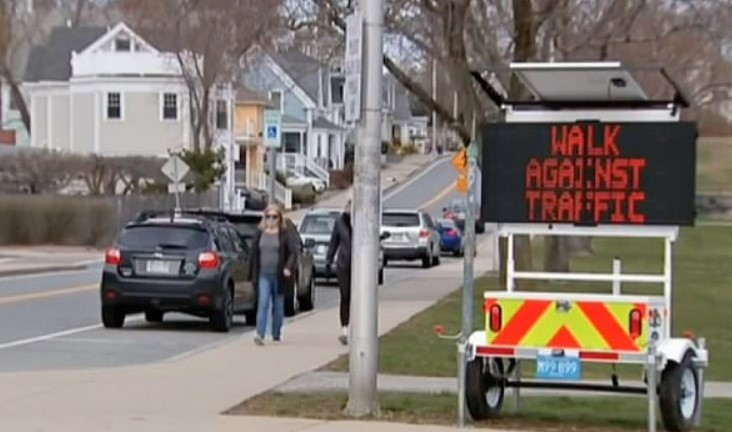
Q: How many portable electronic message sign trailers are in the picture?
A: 1